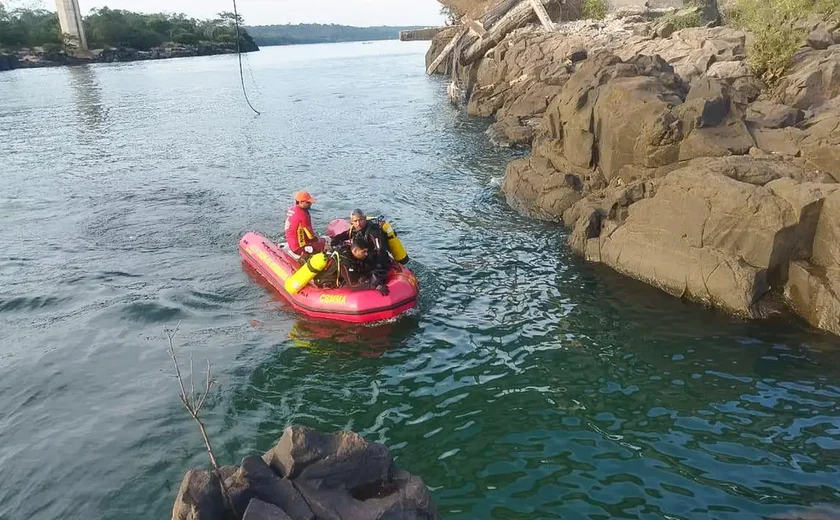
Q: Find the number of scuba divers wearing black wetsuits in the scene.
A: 2